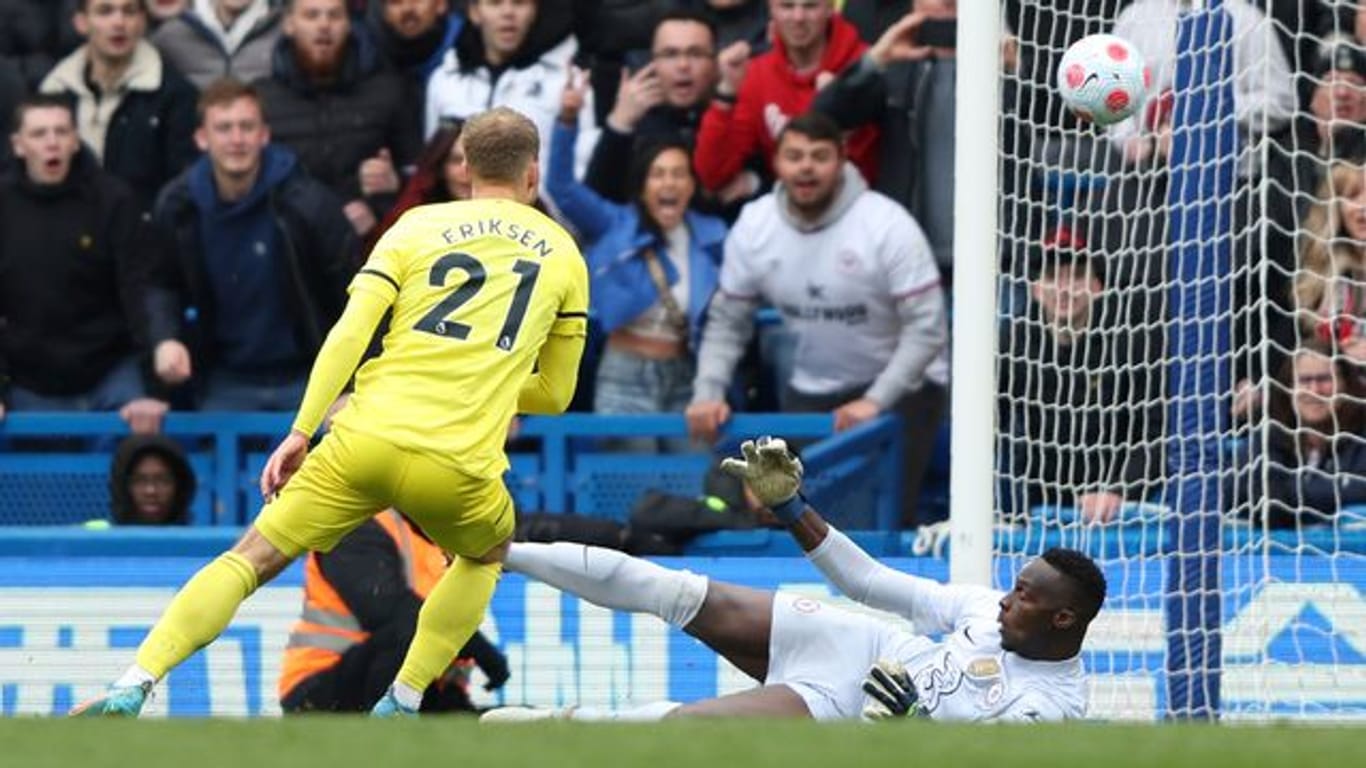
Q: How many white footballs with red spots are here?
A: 1